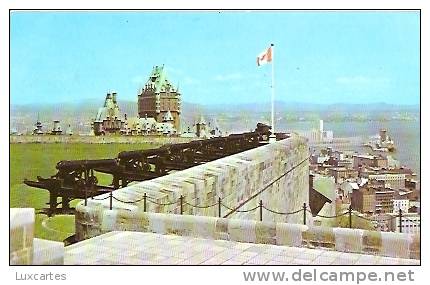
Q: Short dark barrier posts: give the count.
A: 9